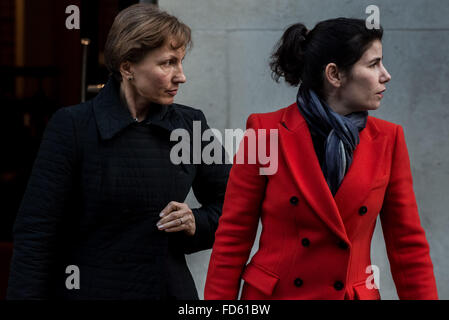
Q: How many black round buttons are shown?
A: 6